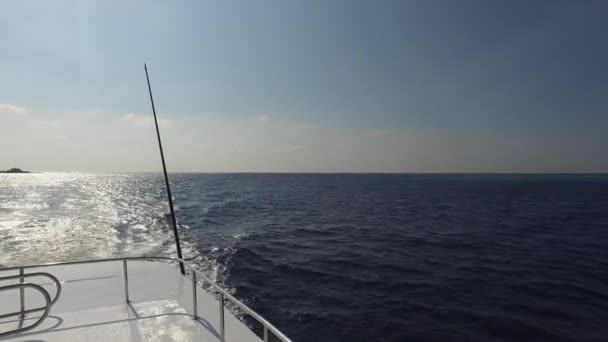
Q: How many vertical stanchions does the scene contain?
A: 5